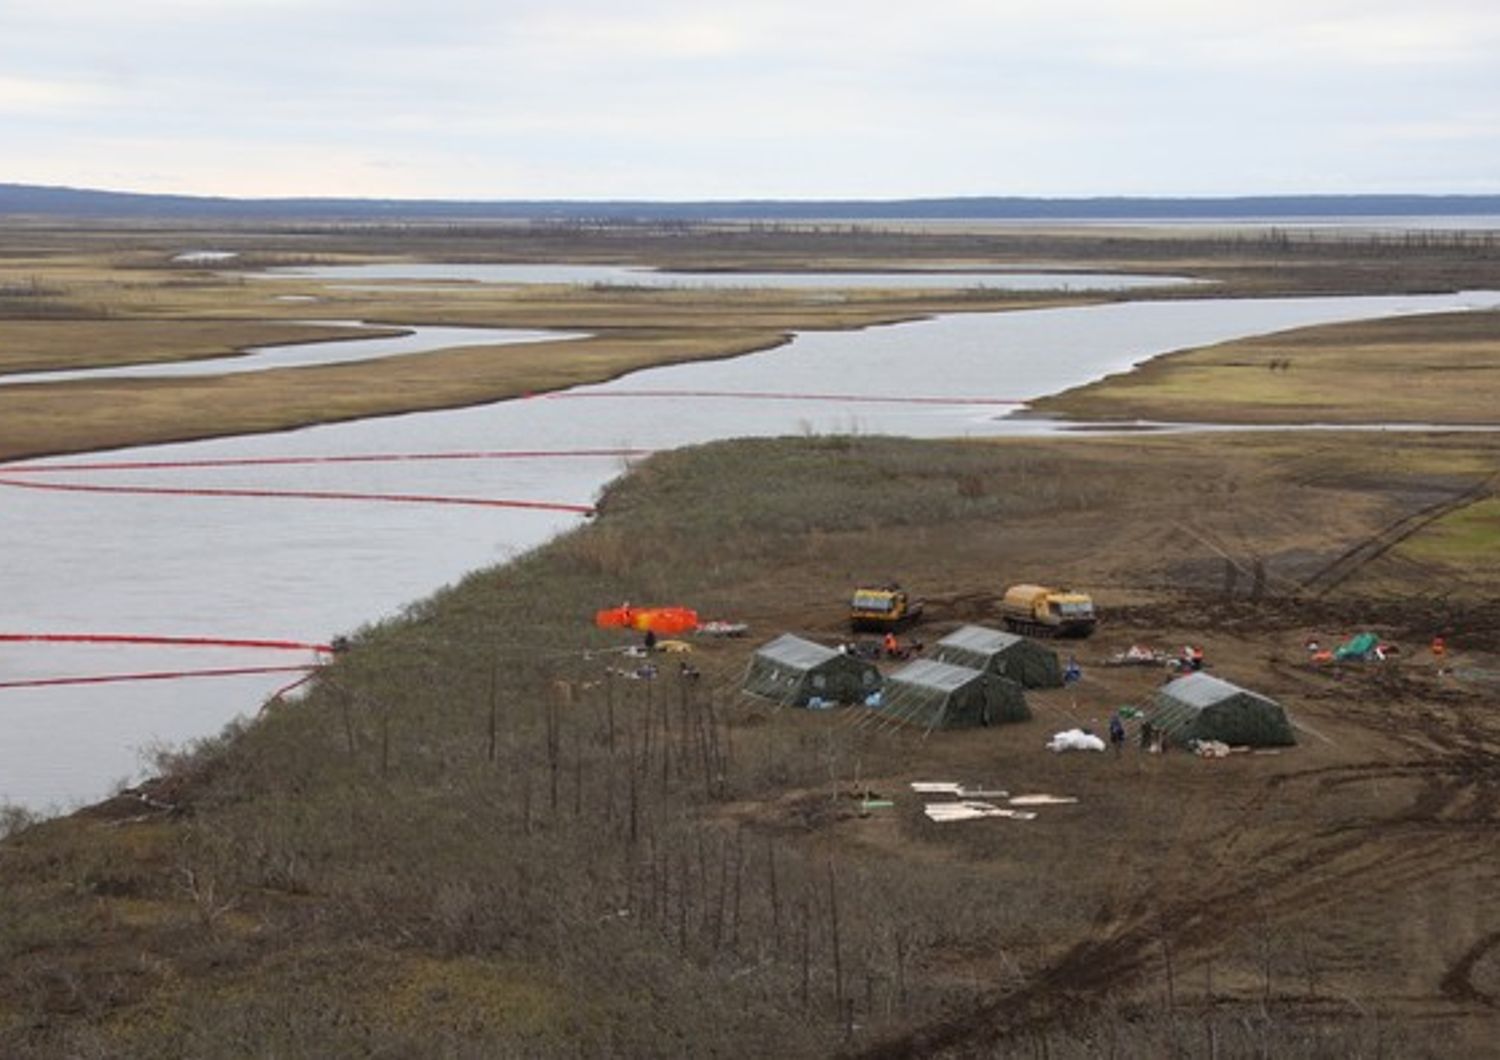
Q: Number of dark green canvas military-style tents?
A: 4